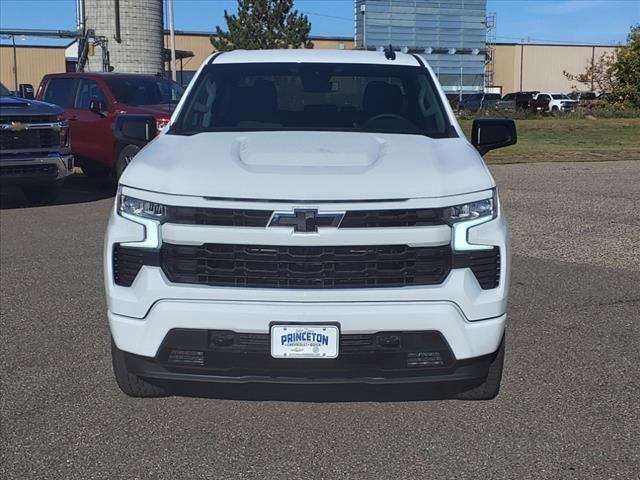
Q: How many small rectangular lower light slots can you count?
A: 2